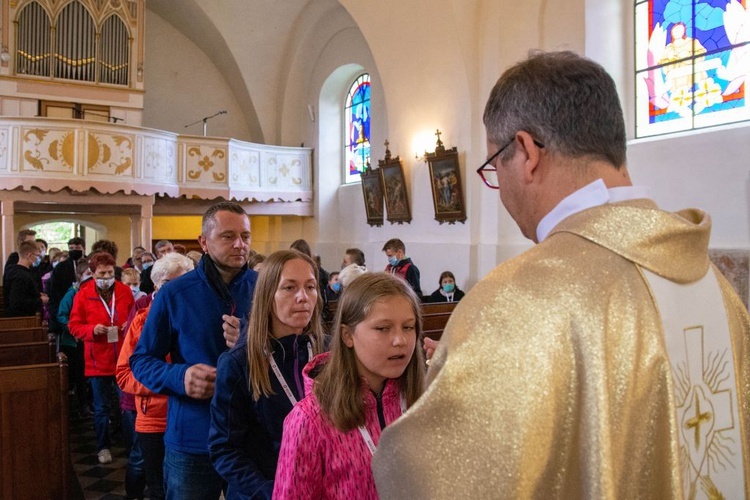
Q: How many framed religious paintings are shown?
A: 3